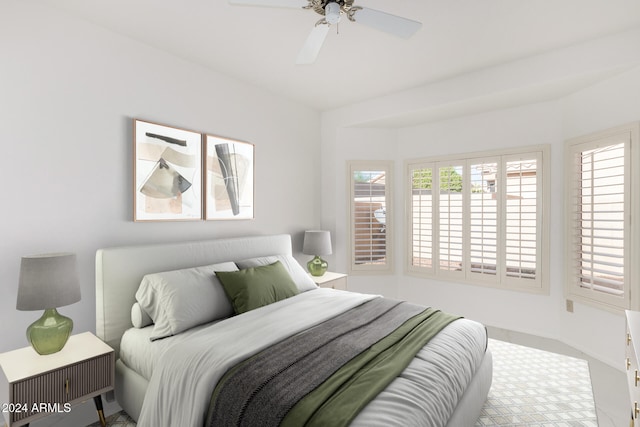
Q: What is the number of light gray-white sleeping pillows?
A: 2